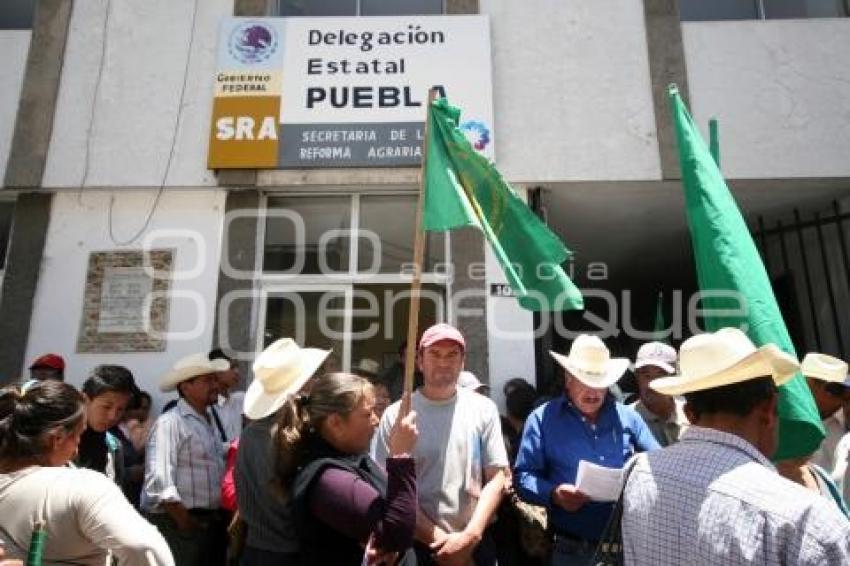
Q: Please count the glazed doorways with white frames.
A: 1